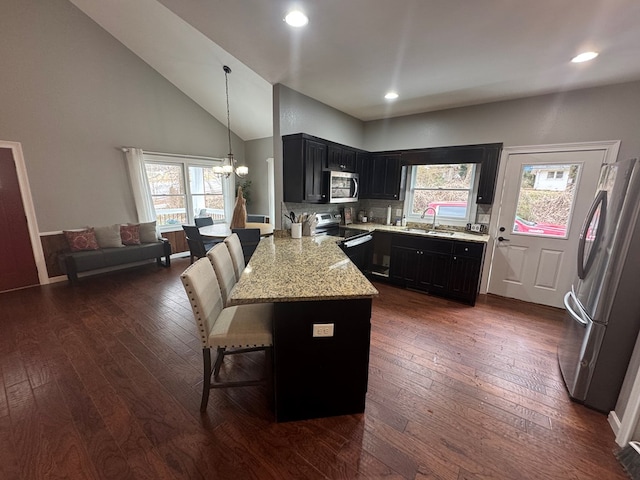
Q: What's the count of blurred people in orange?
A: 0